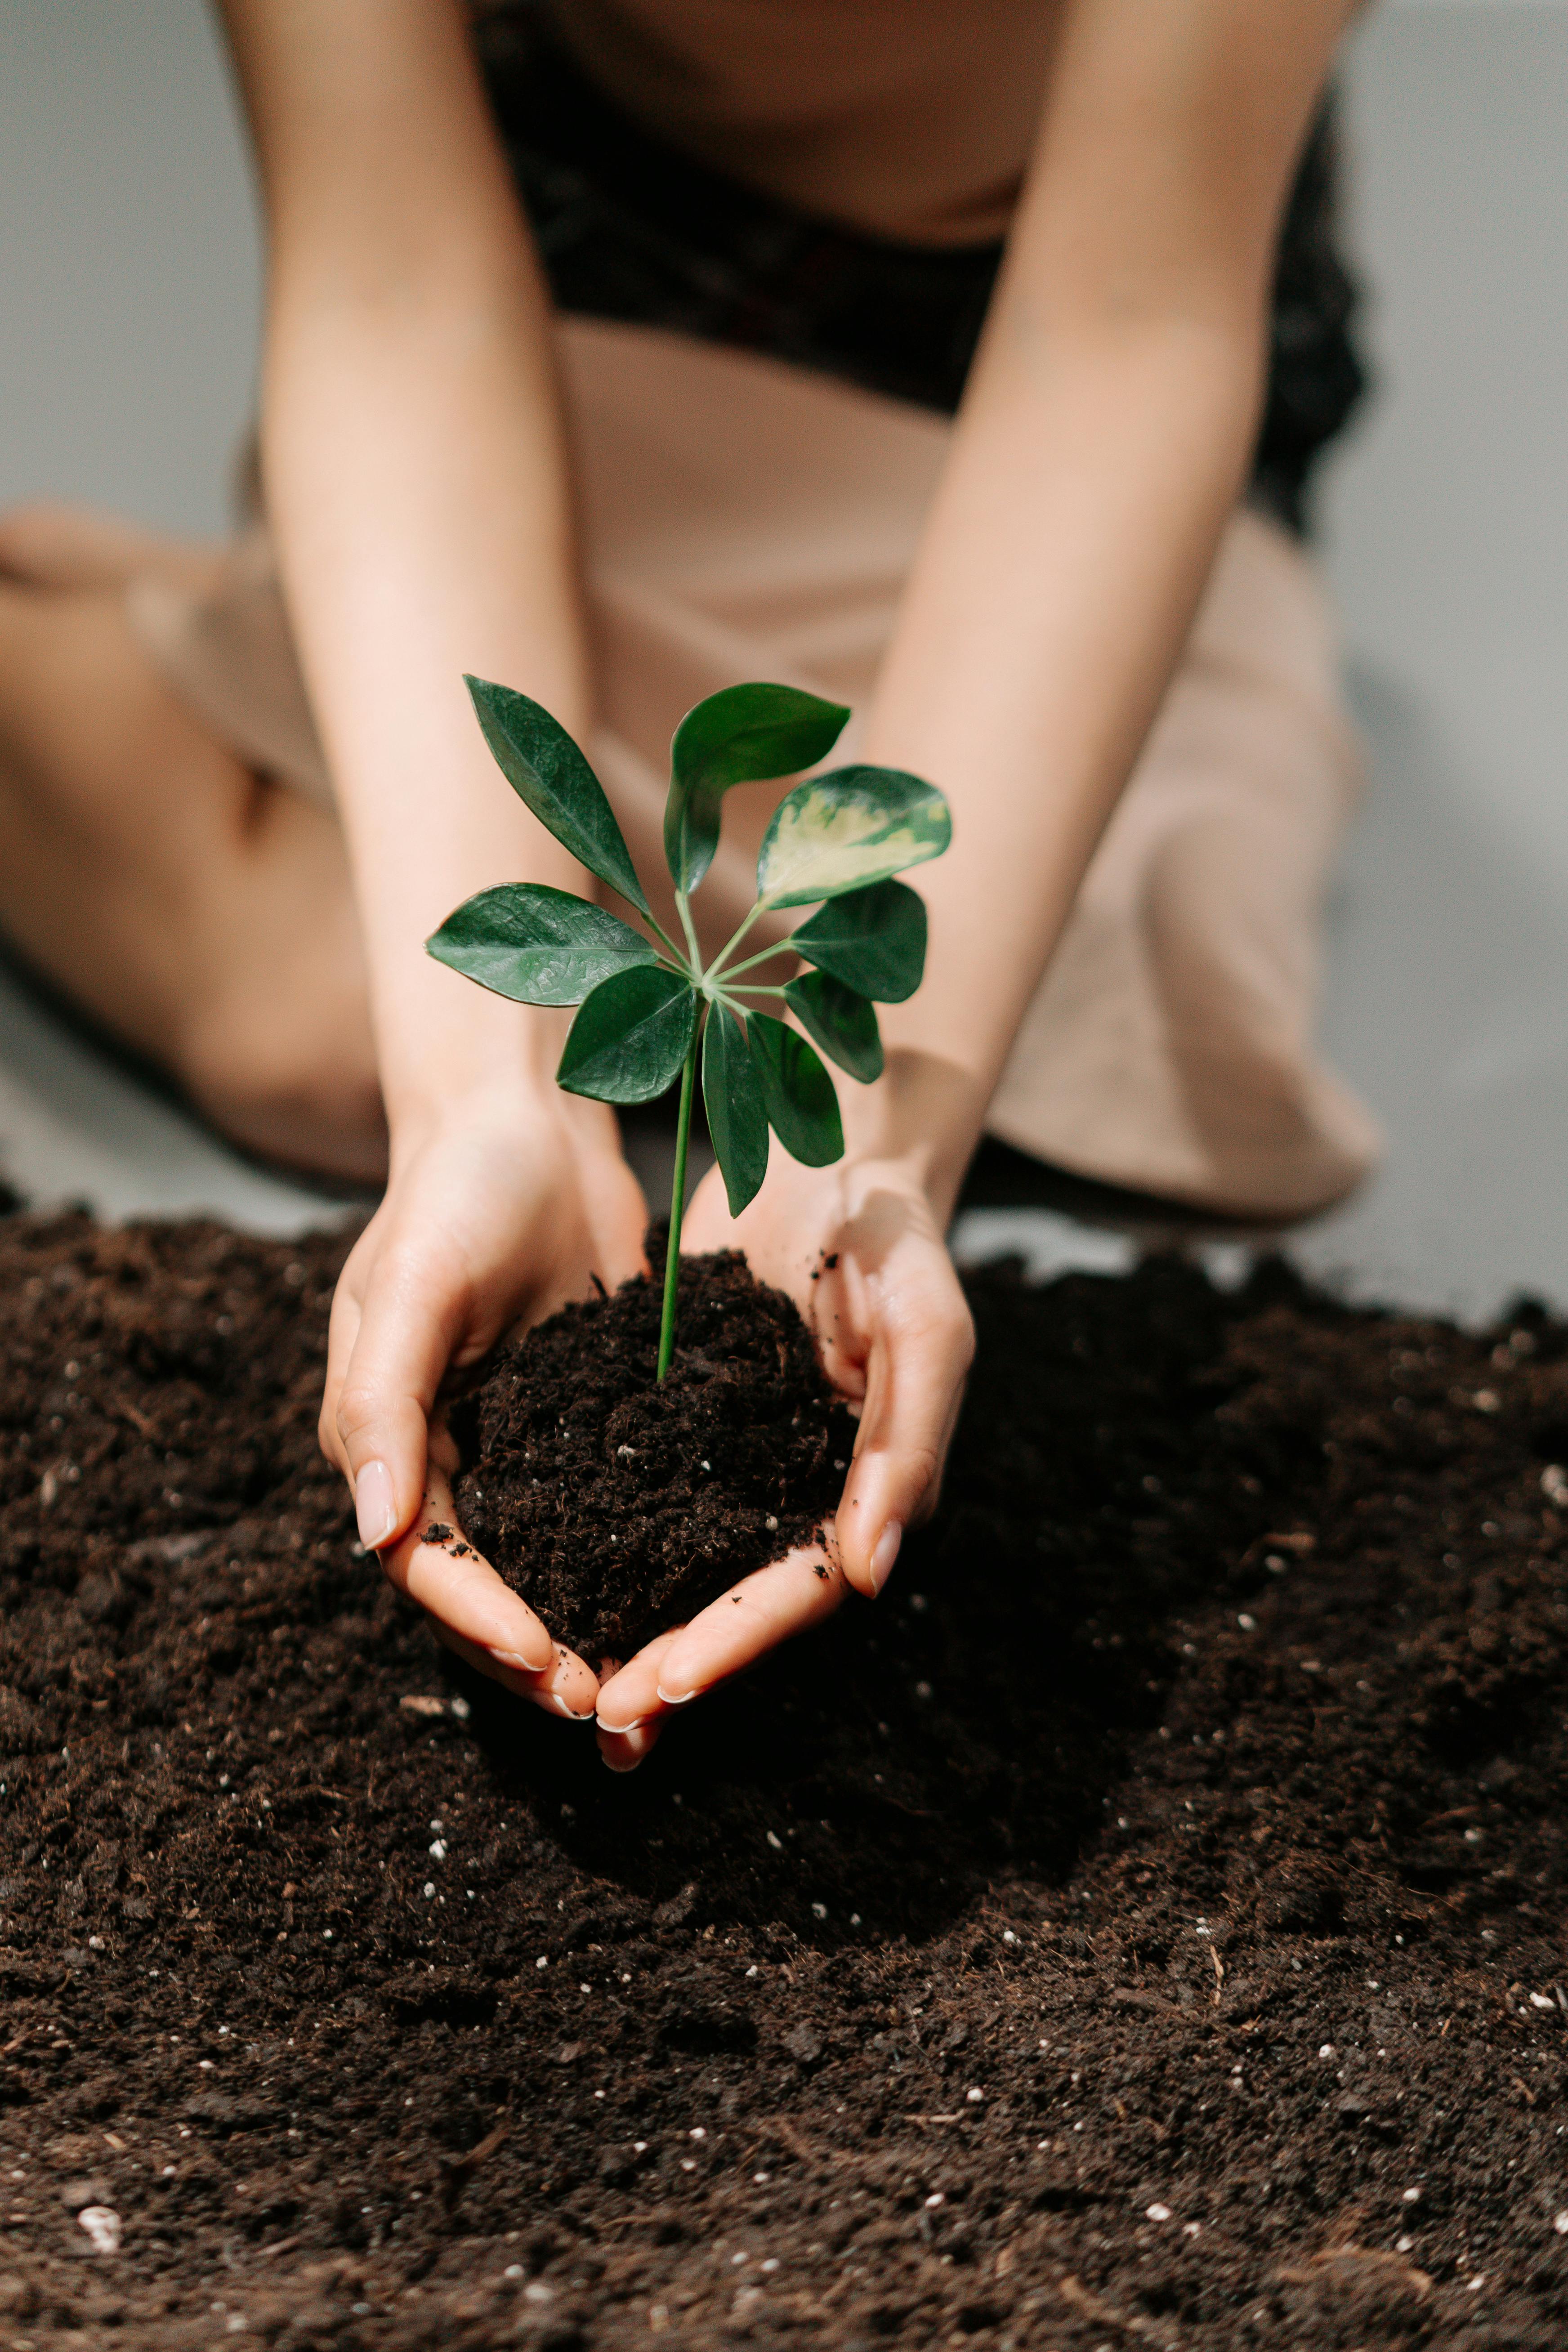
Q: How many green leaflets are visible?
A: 9